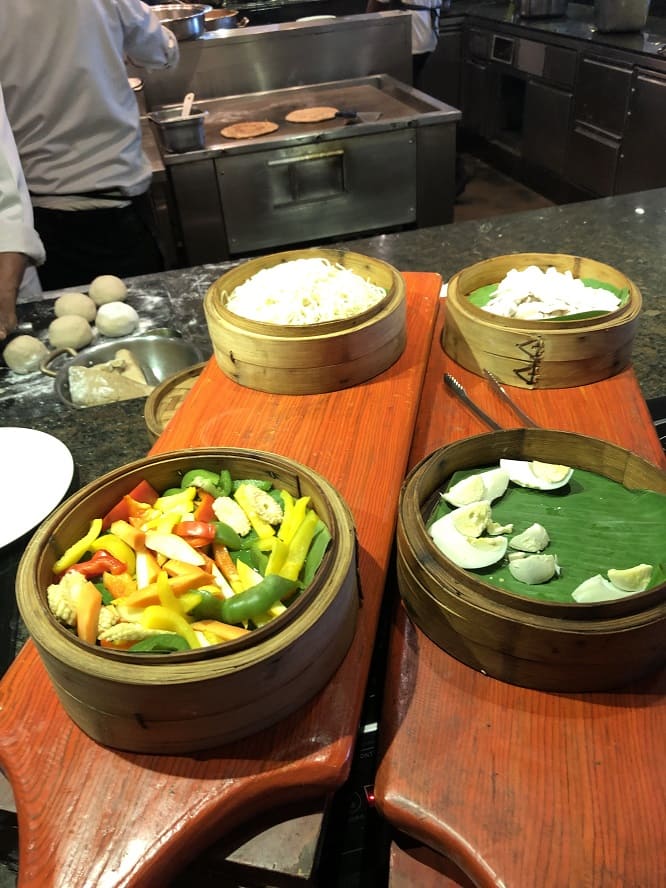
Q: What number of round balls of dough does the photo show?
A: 5